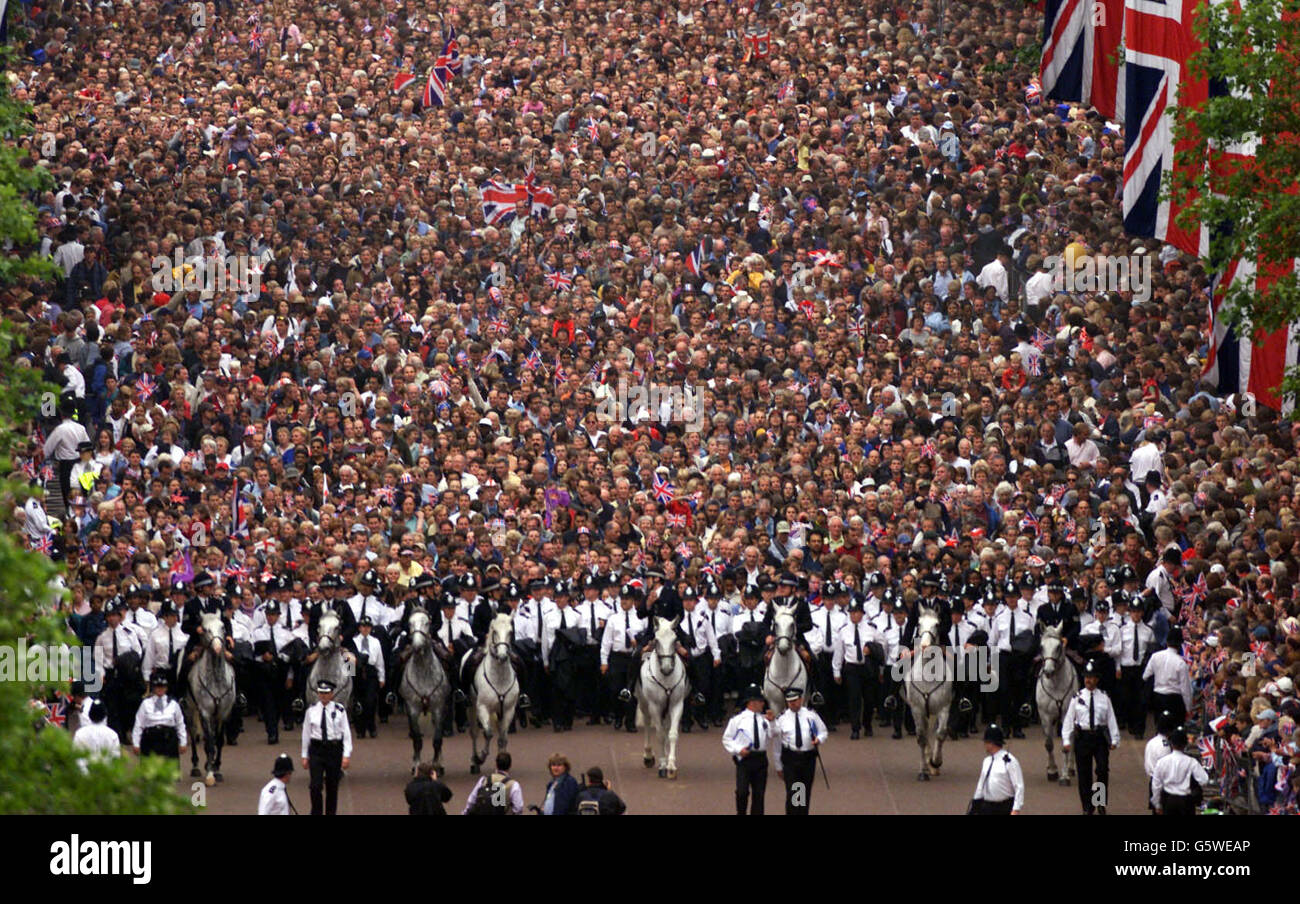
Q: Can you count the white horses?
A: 8